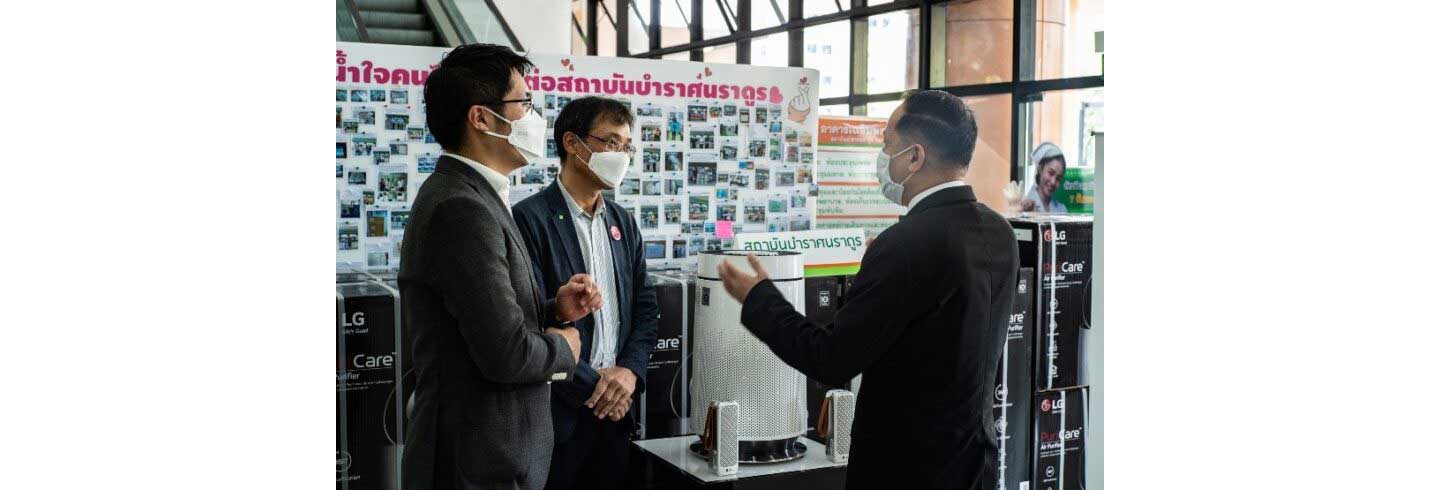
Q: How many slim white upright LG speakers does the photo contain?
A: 2